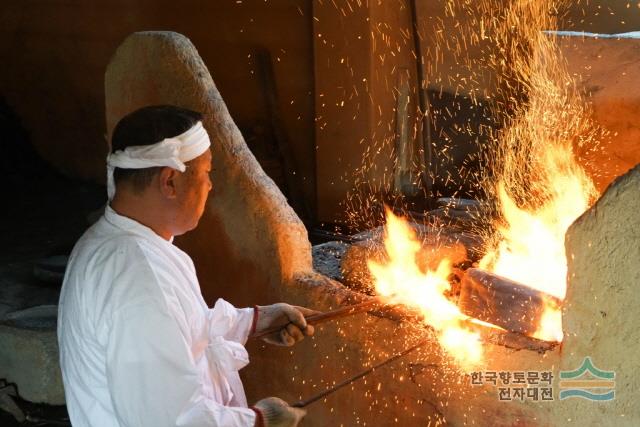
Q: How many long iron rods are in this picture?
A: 2